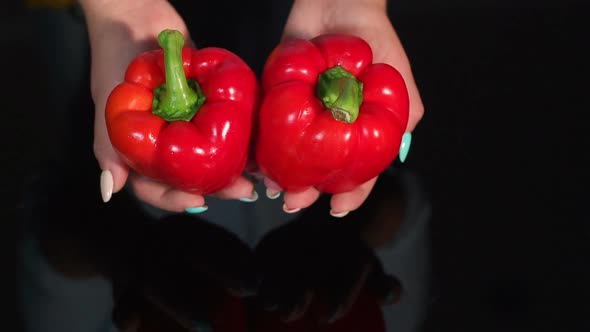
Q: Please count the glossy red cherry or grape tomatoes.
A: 0